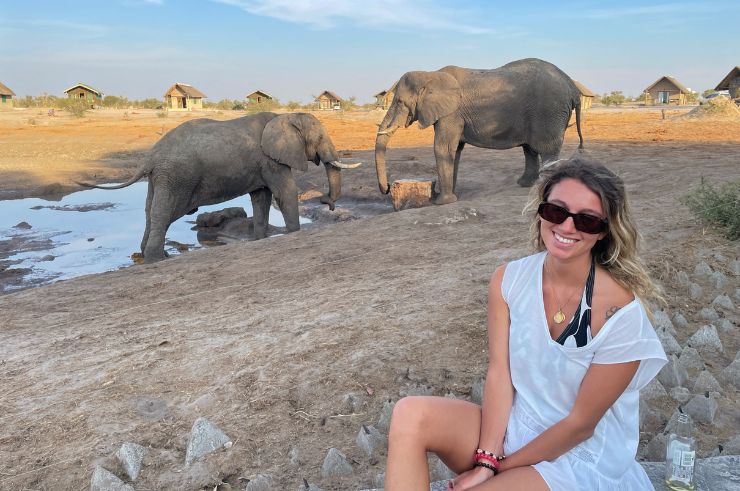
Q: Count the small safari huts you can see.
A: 9